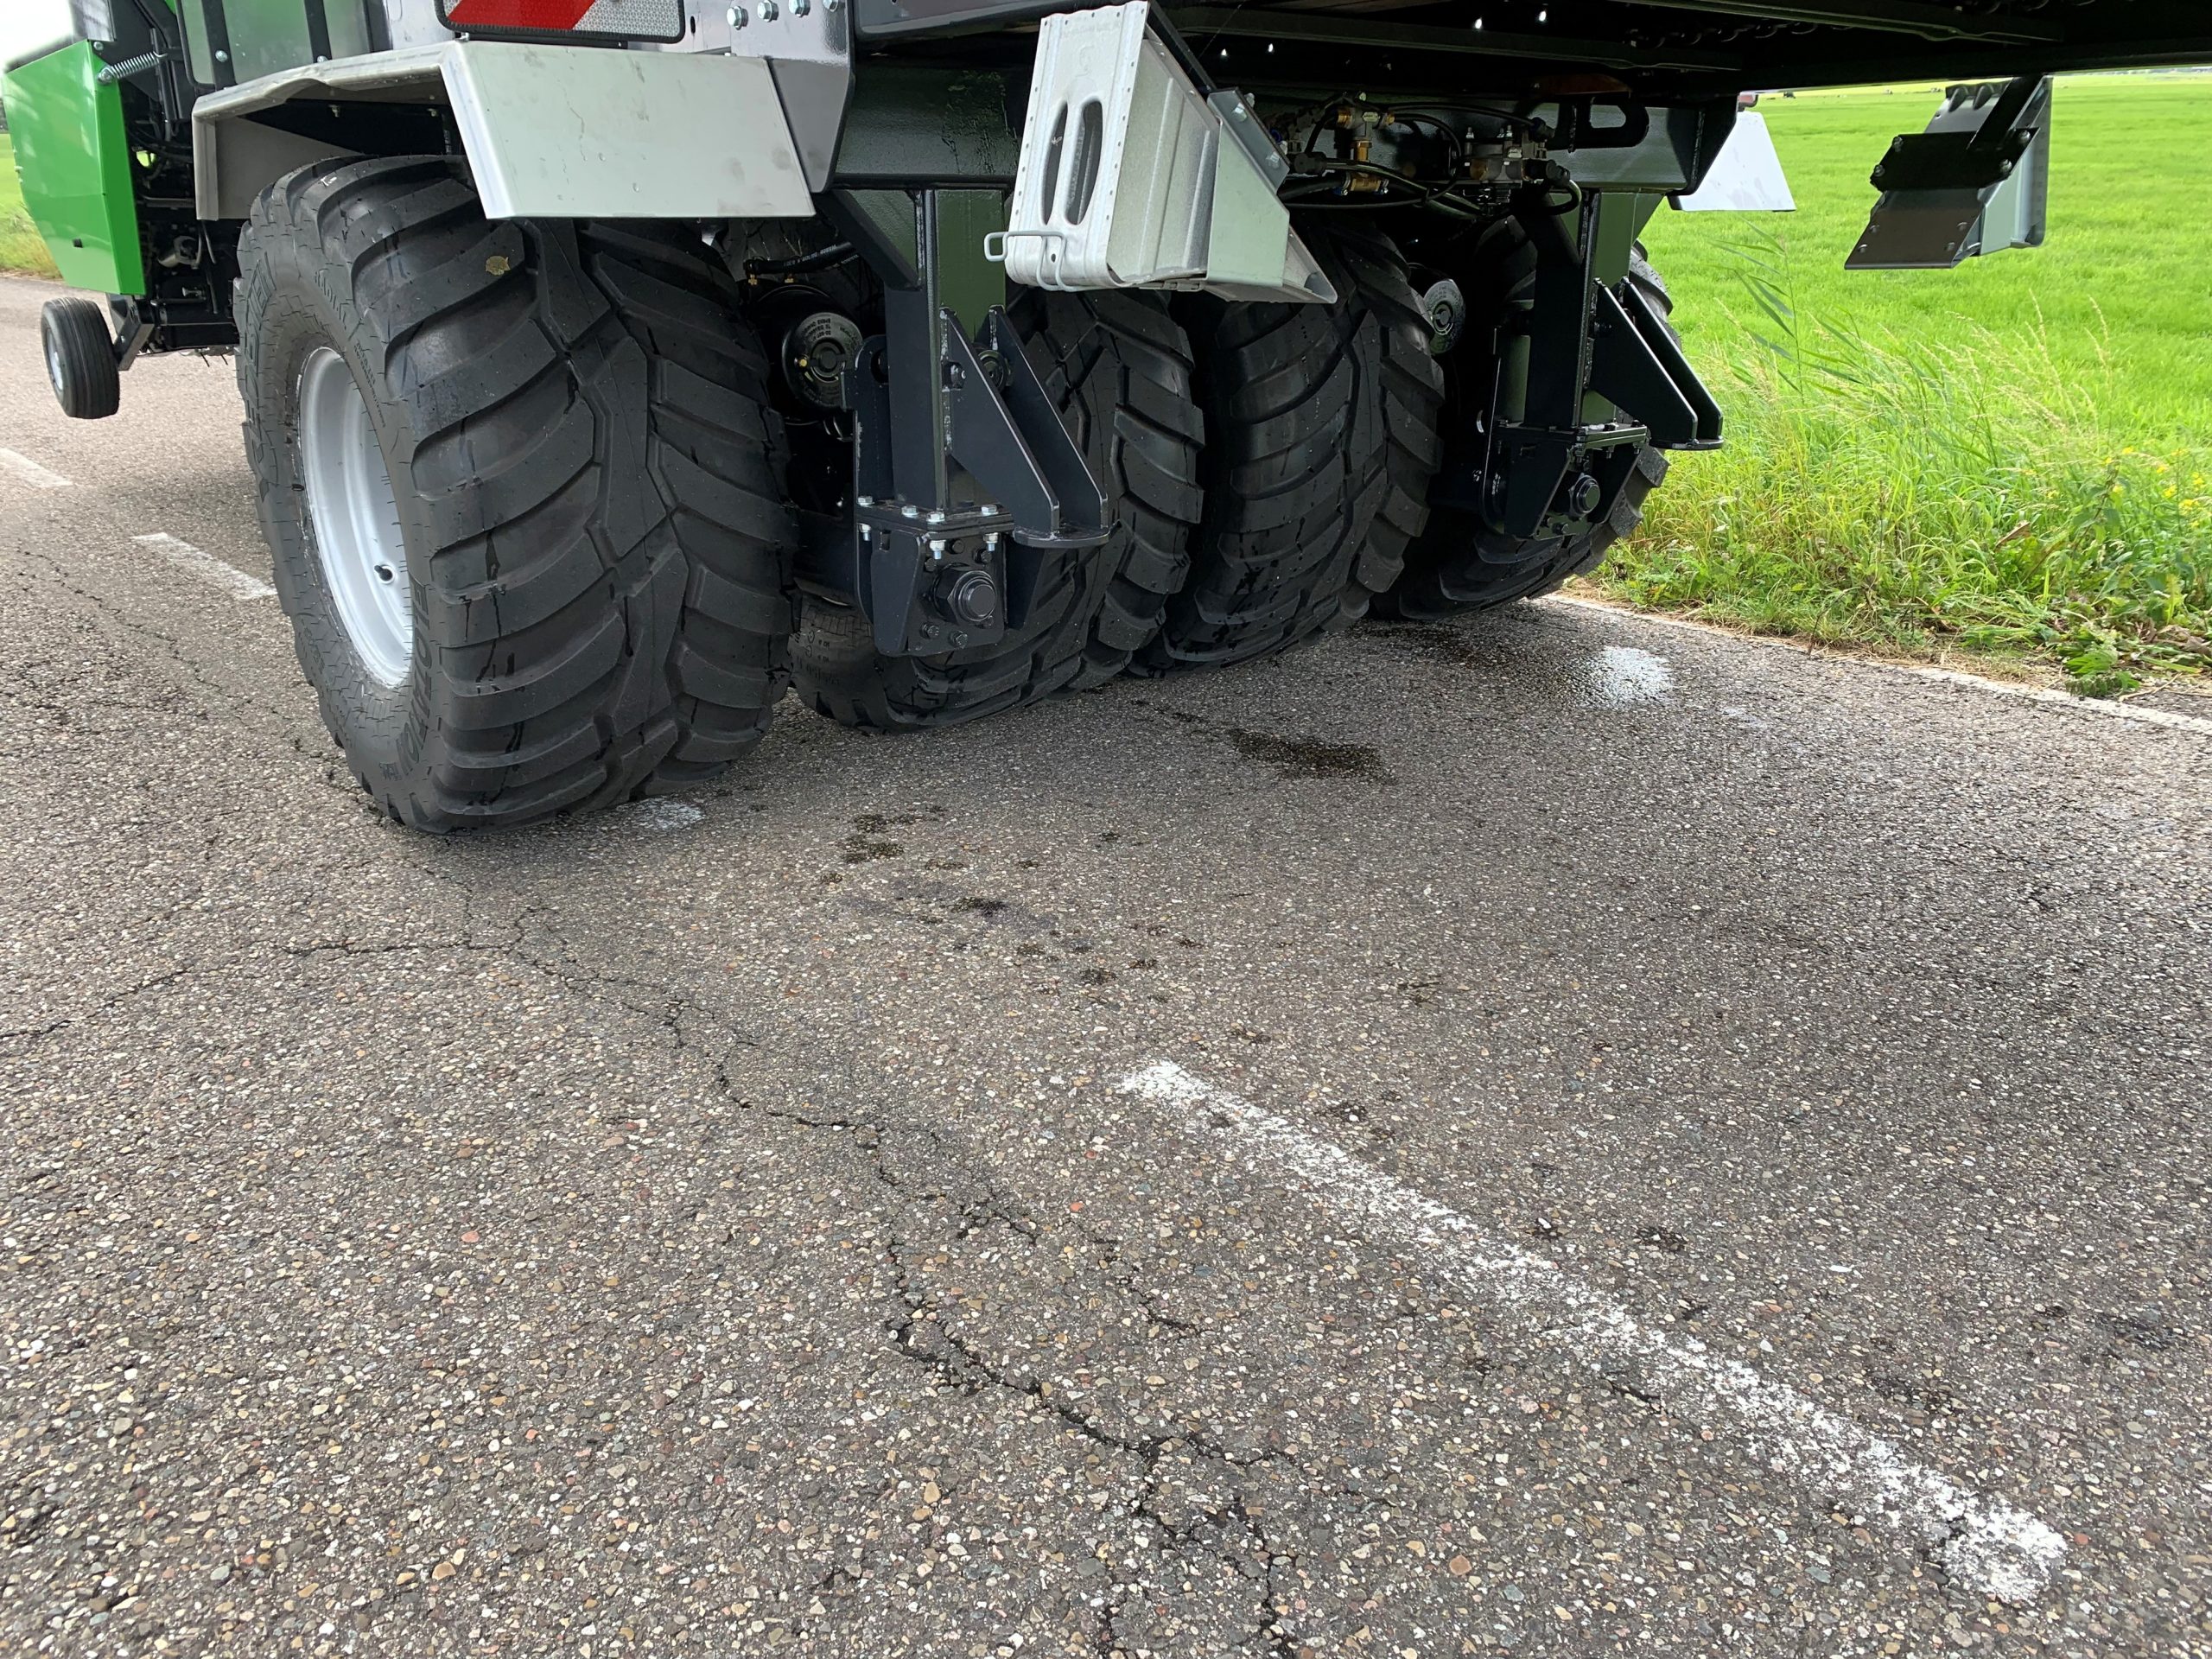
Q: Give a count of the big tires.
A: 4